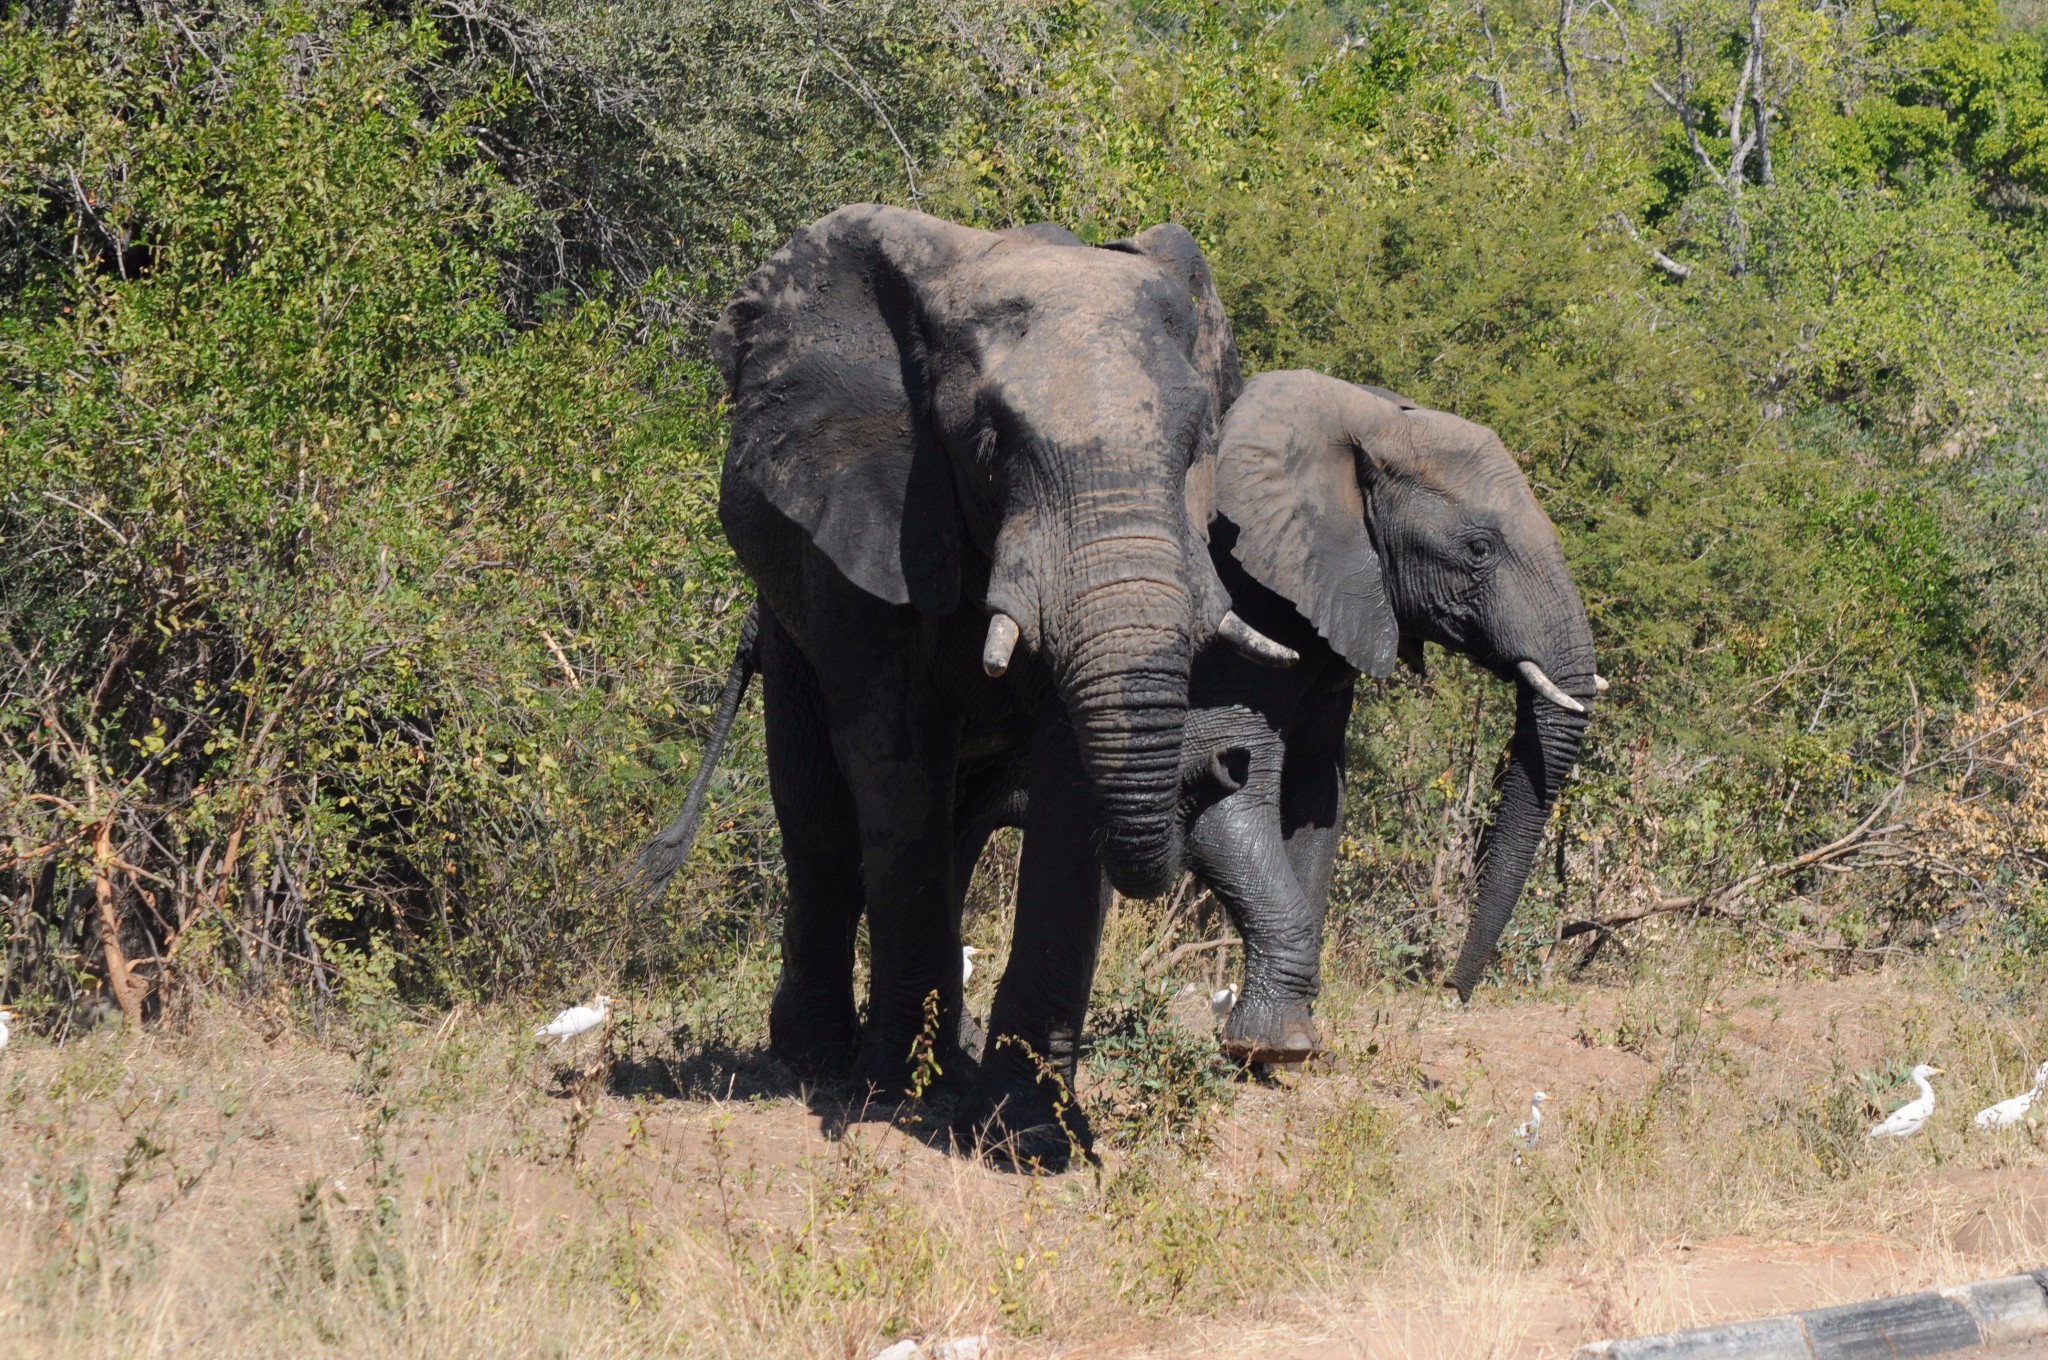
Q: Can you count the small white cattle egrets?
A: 7